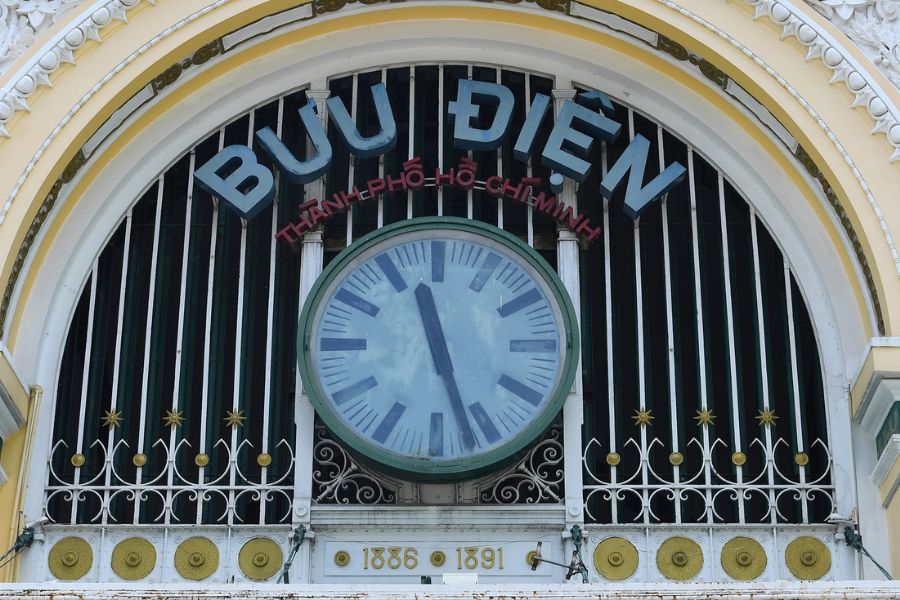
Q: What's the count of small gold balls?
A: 8